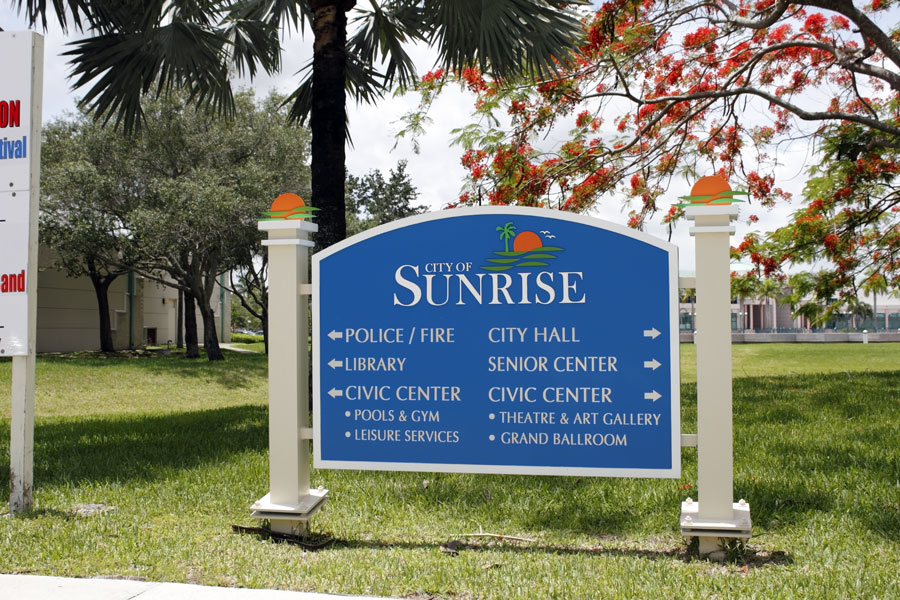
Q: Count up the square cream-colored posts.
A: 2